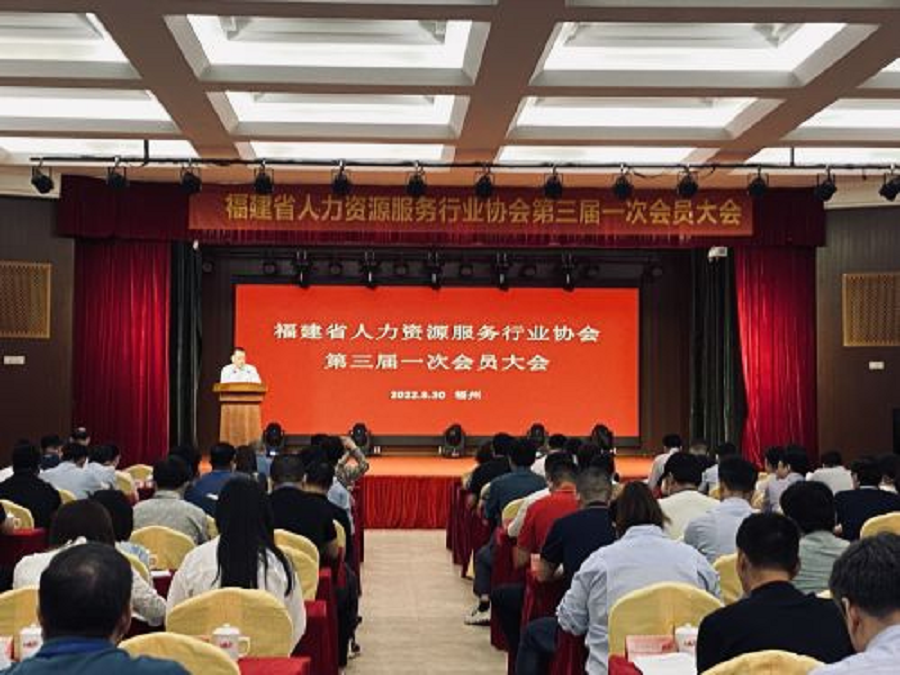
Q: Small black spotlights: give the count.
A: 13